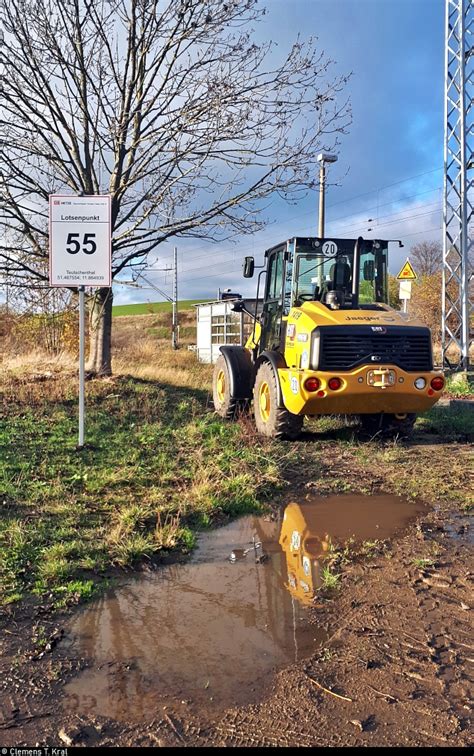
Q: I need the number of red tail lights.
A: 3